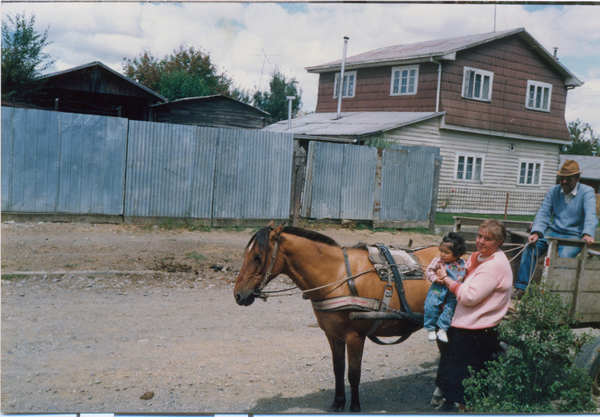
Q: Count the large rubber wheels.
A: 1